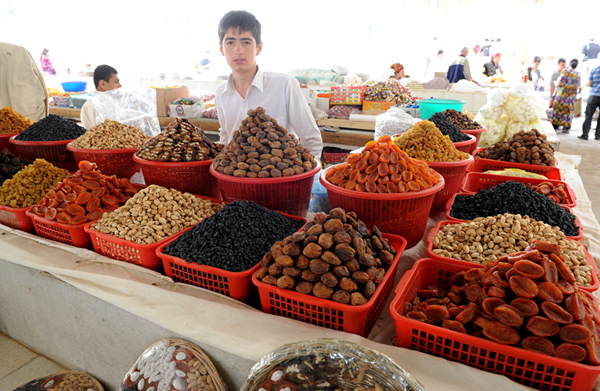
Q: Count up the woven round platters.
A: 3